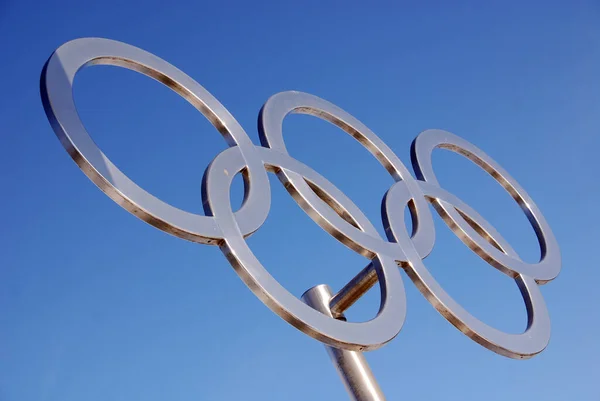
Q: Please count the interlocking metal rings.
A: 5